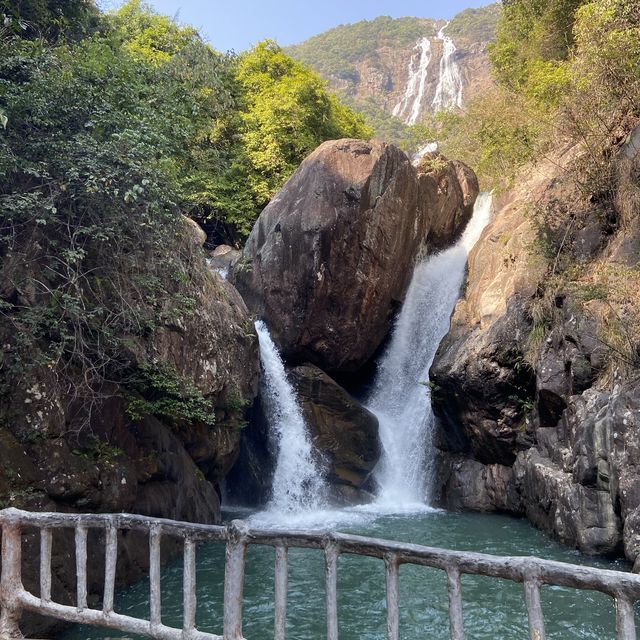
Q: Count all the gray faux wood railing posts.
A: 13